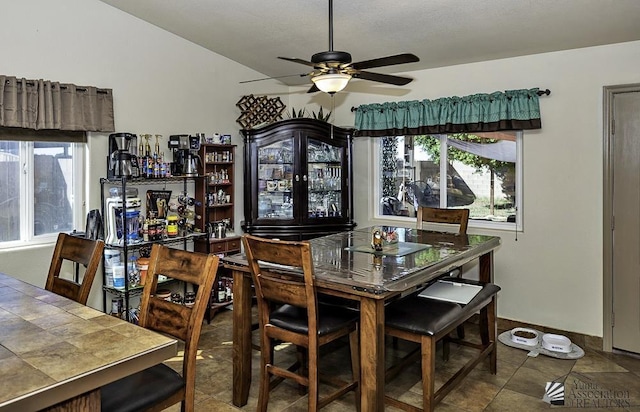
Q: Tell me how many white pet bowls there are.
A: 2